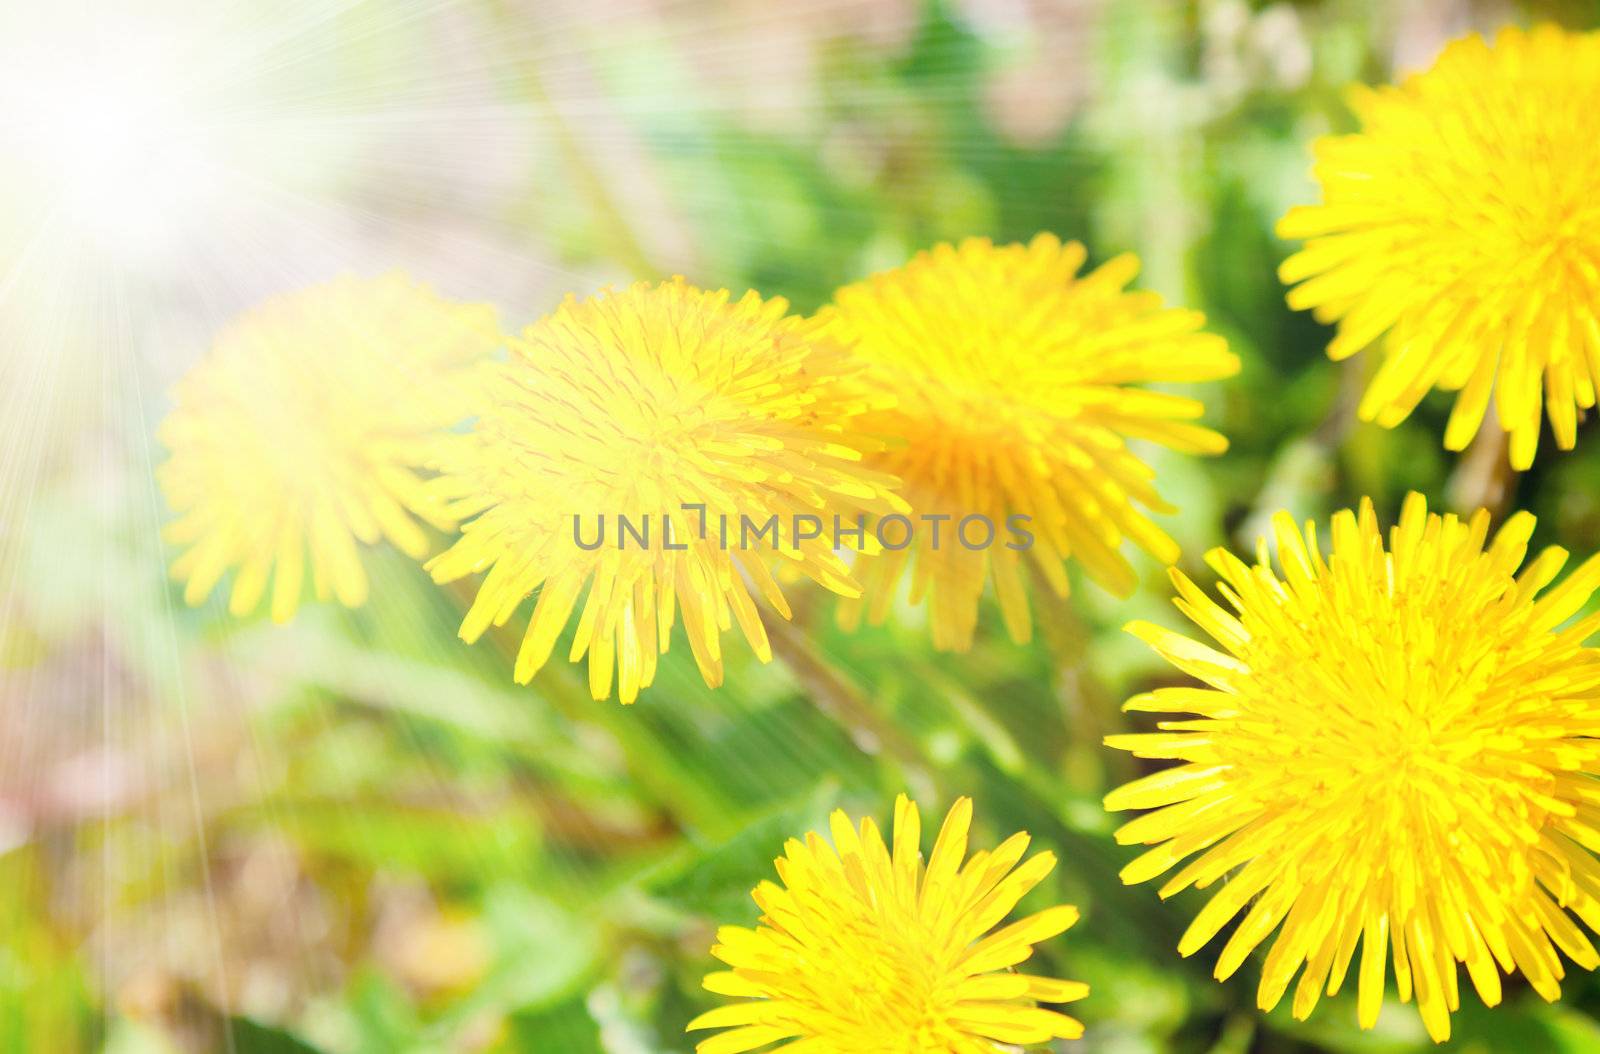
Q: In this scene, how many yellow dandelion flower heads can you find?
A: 6